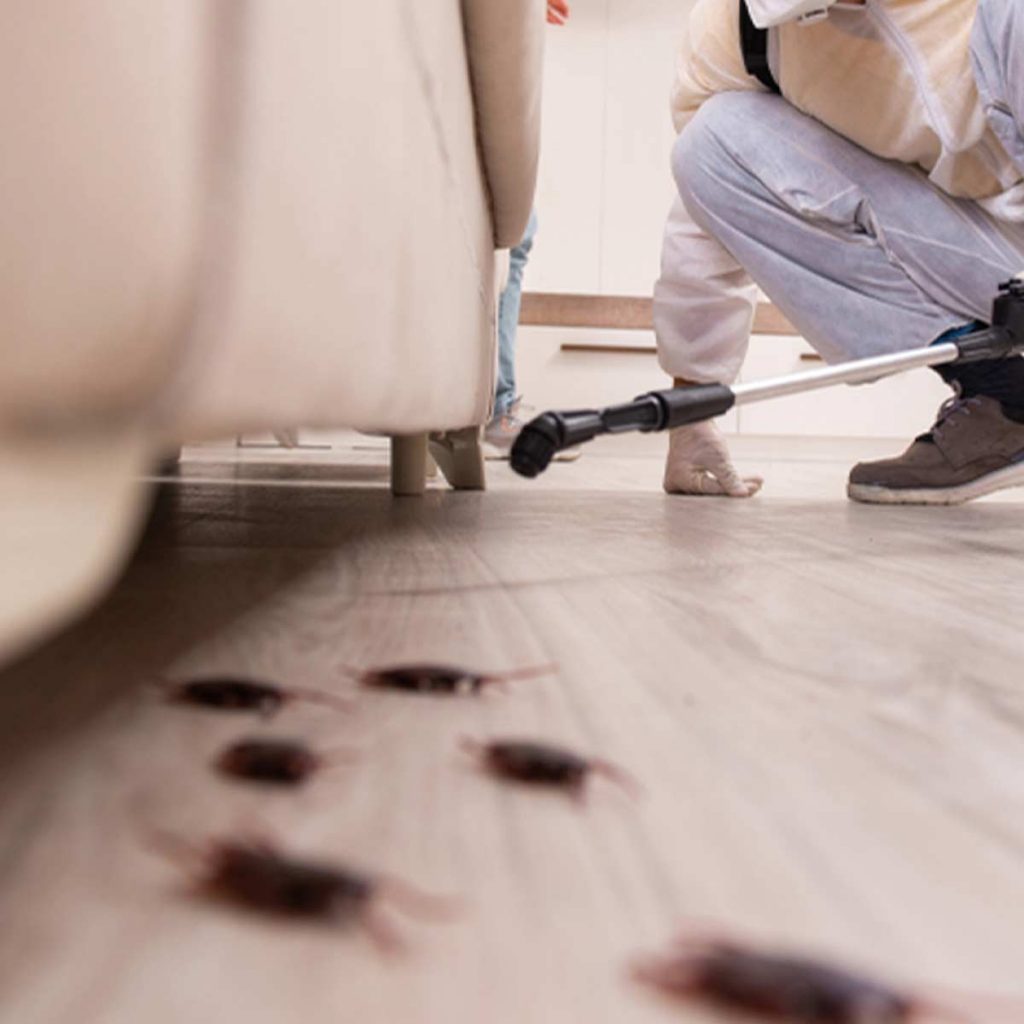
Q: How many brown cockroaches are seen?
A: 6